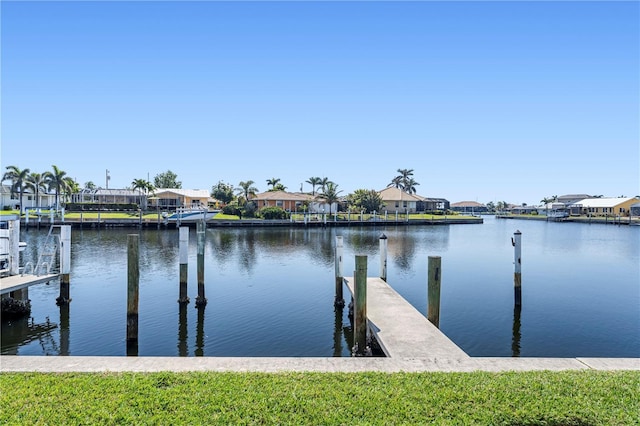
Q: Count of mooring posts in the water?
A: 9